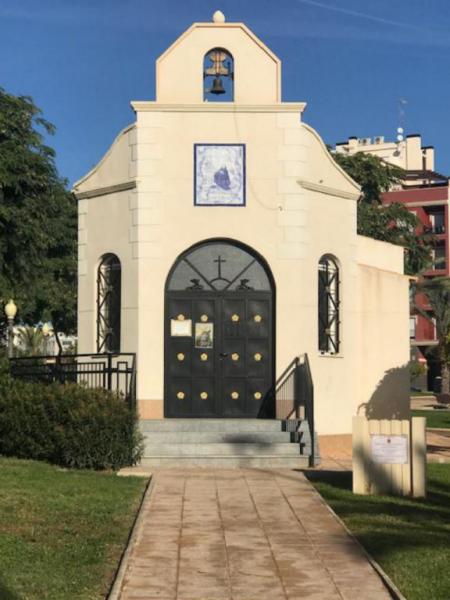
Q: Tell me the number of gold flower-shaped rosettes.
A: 12